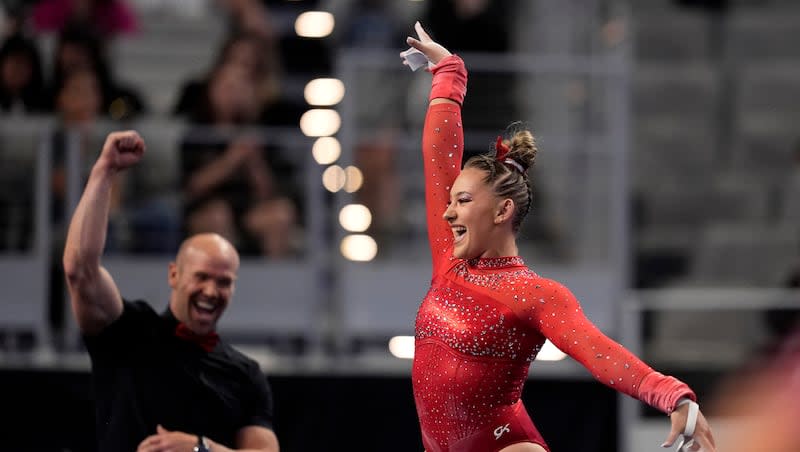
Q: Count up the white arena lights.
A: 10